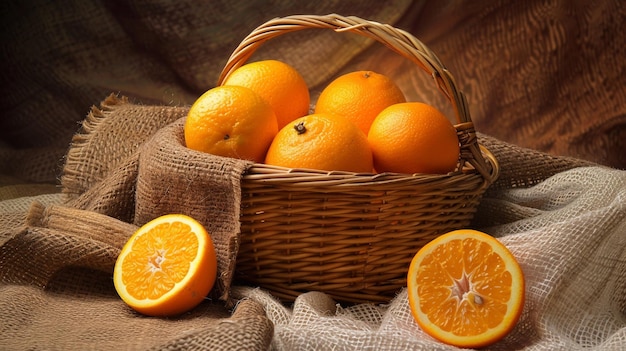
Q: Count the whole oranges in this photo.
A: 5